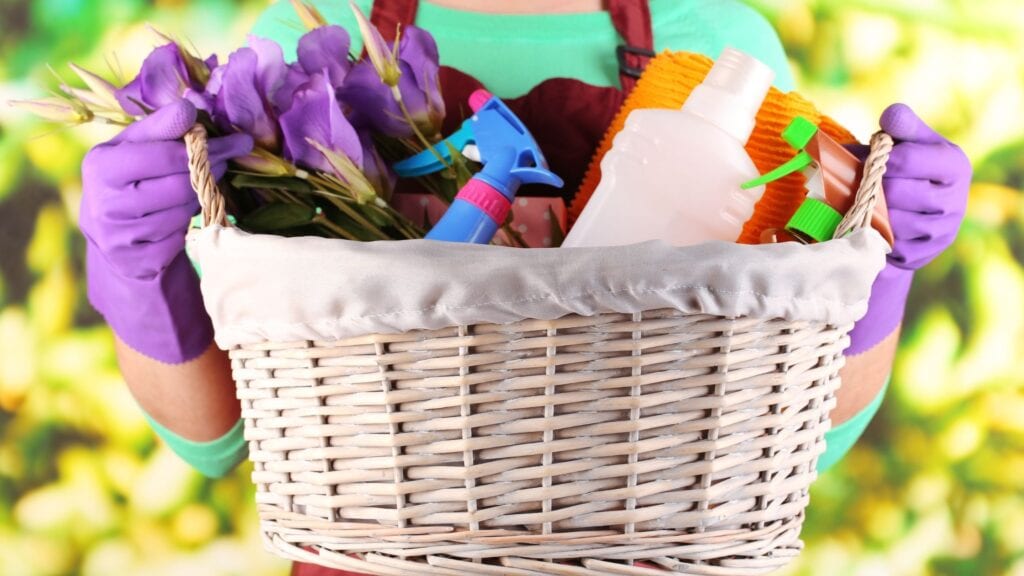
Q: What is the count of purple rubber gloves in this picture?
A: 2